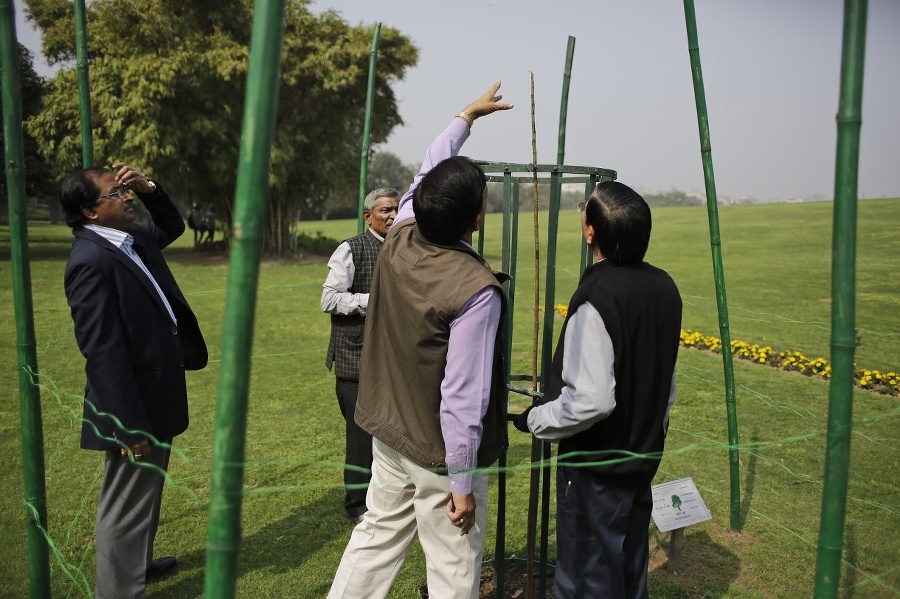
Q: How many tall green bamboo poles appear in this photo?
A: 7